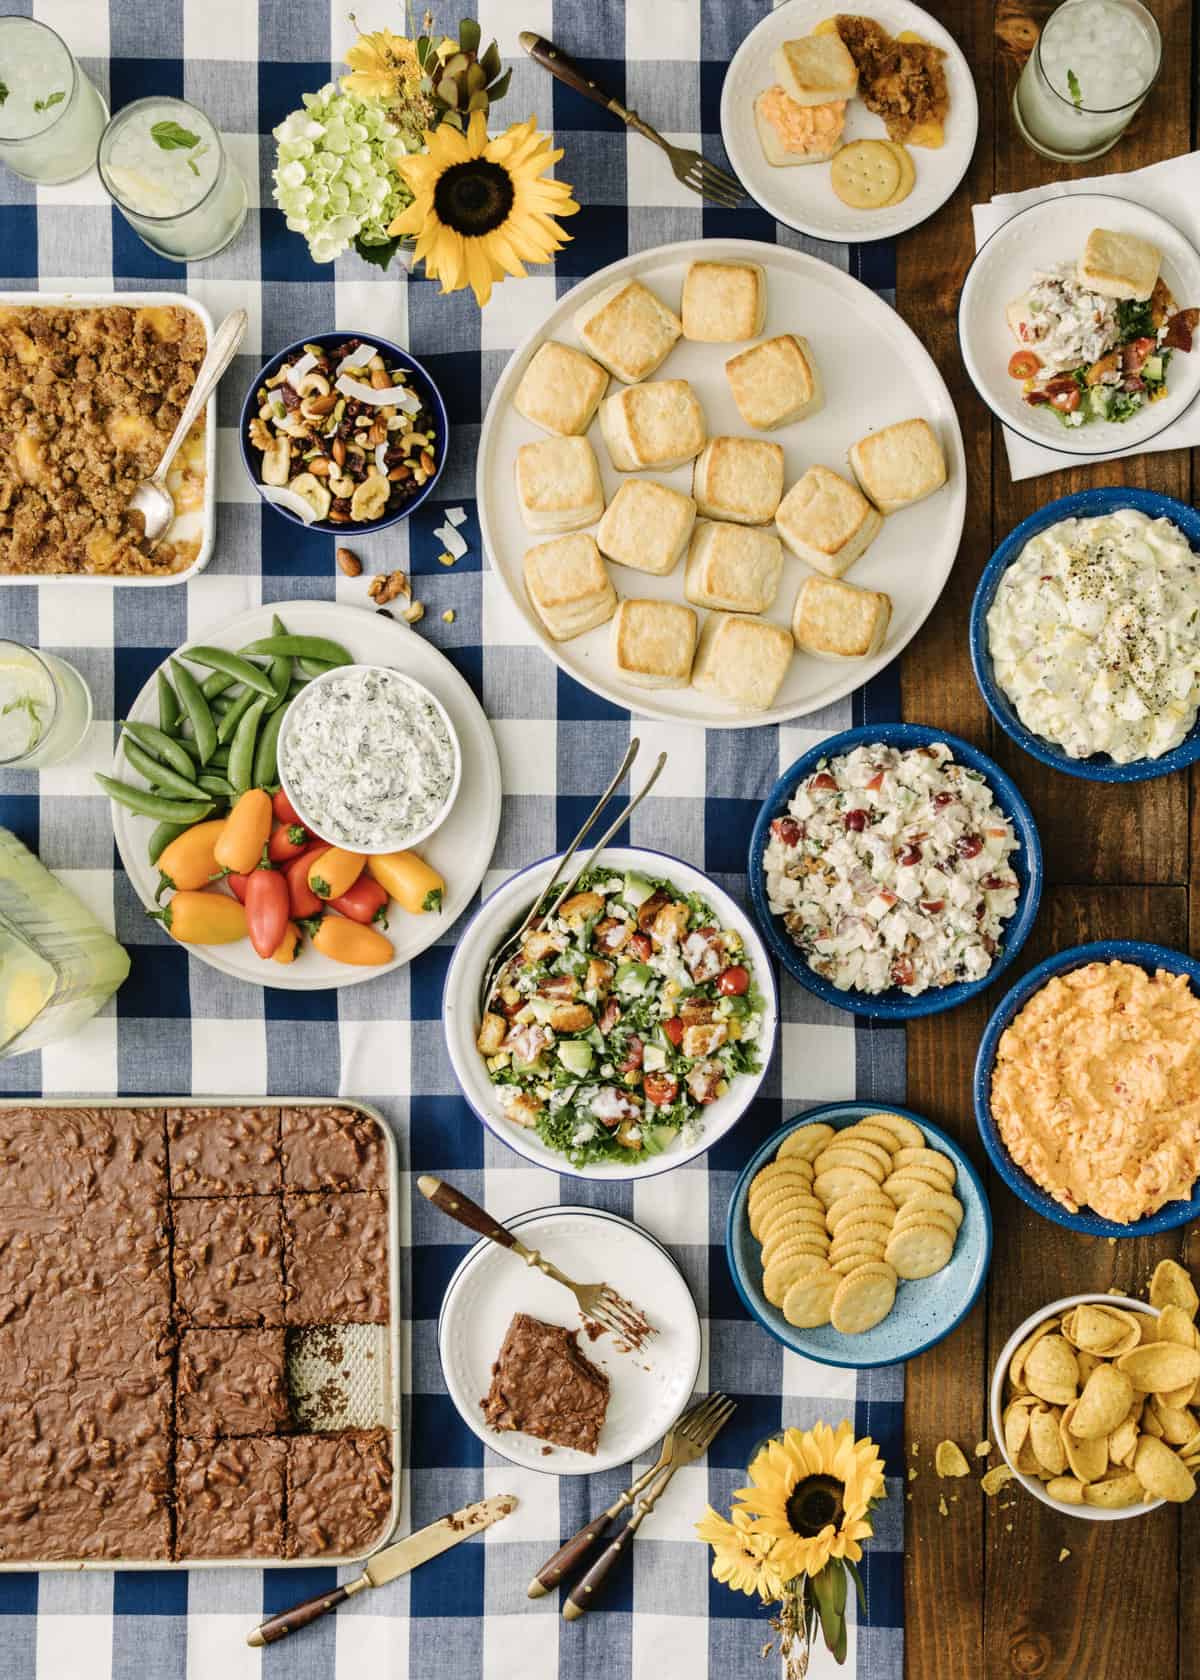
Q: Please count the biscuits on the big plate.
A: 15